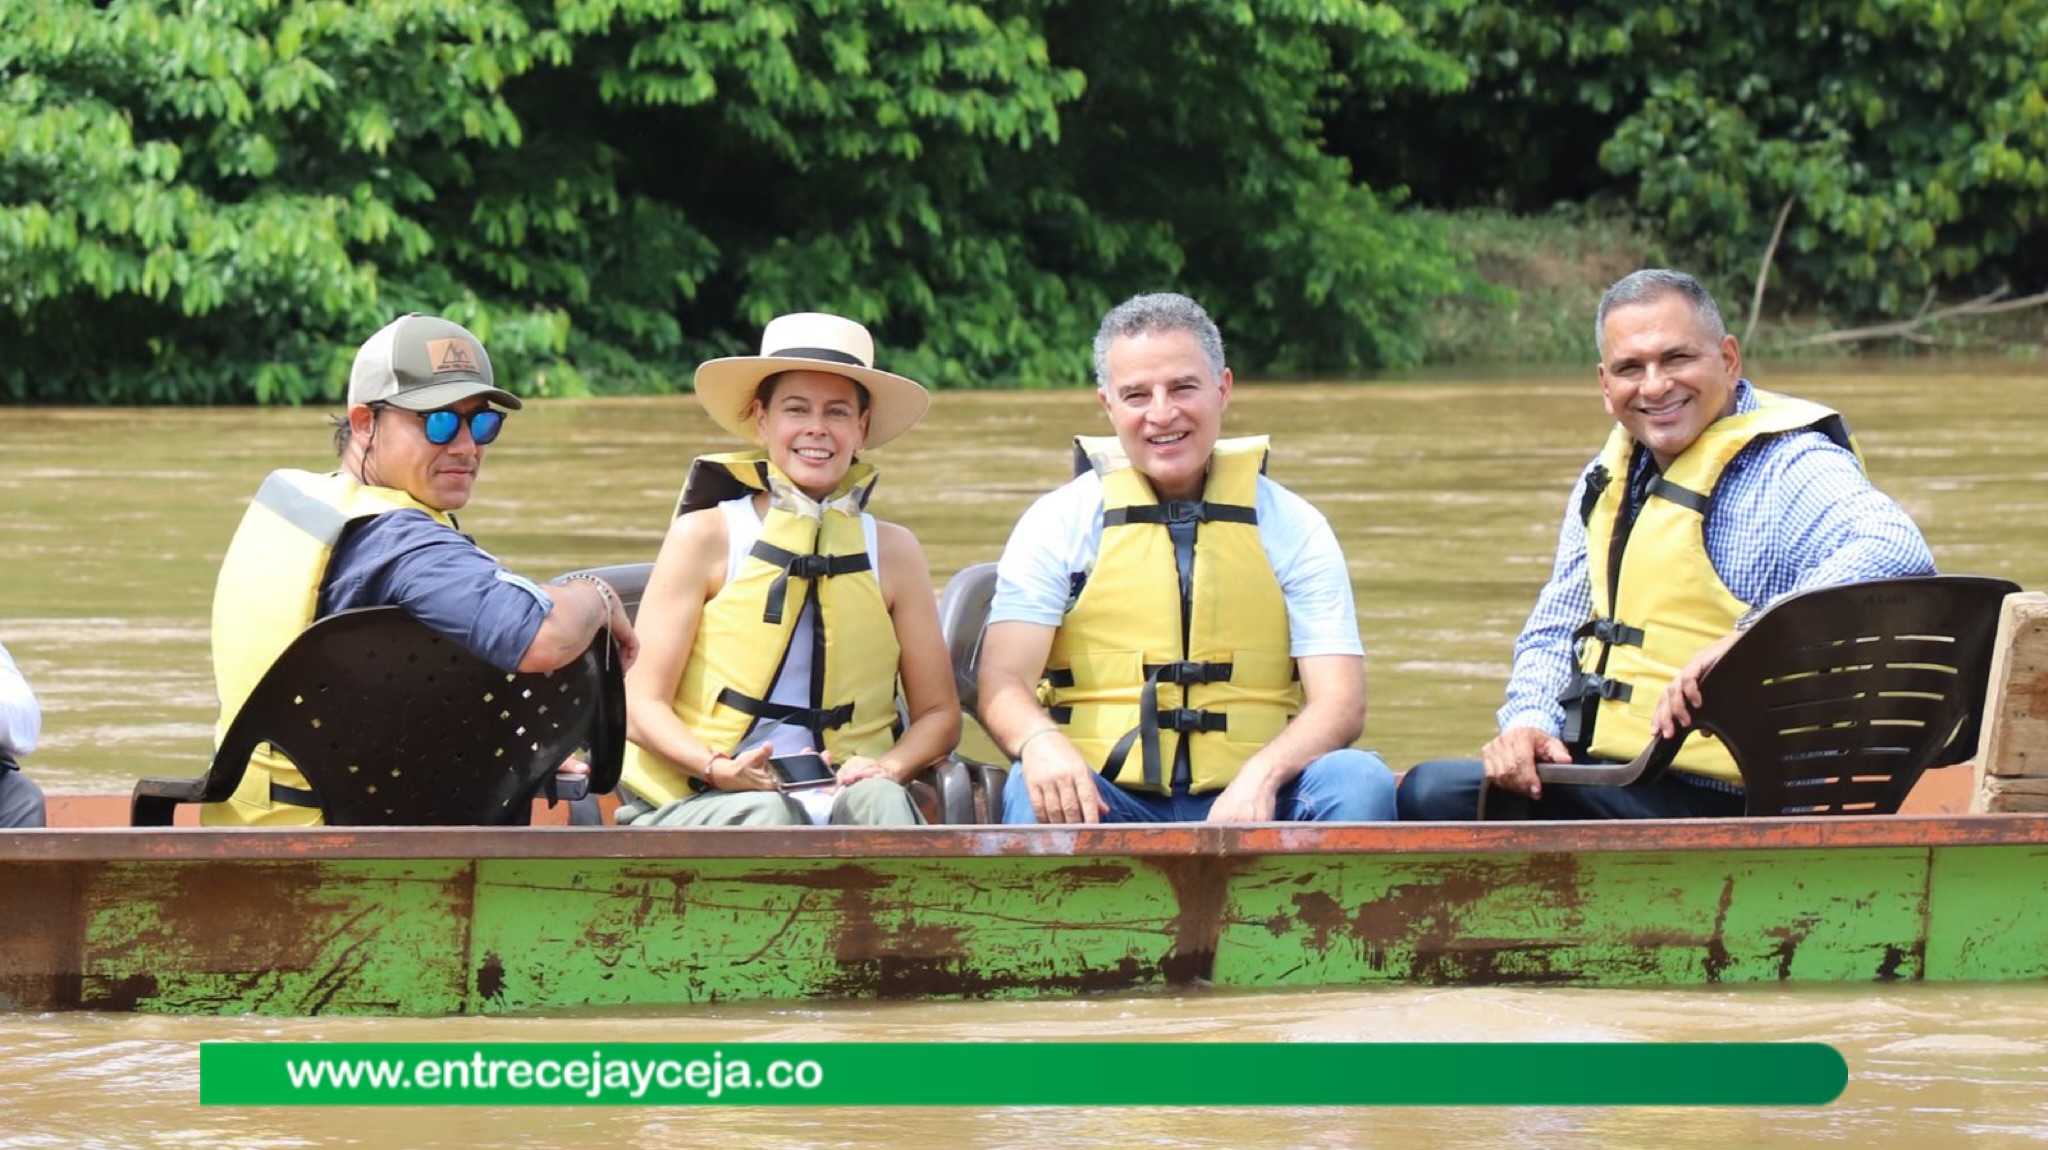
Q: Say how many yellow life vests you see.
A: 4